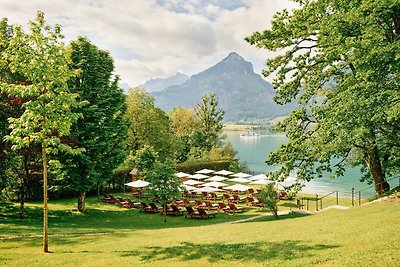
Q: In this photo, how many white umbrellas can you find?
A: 15